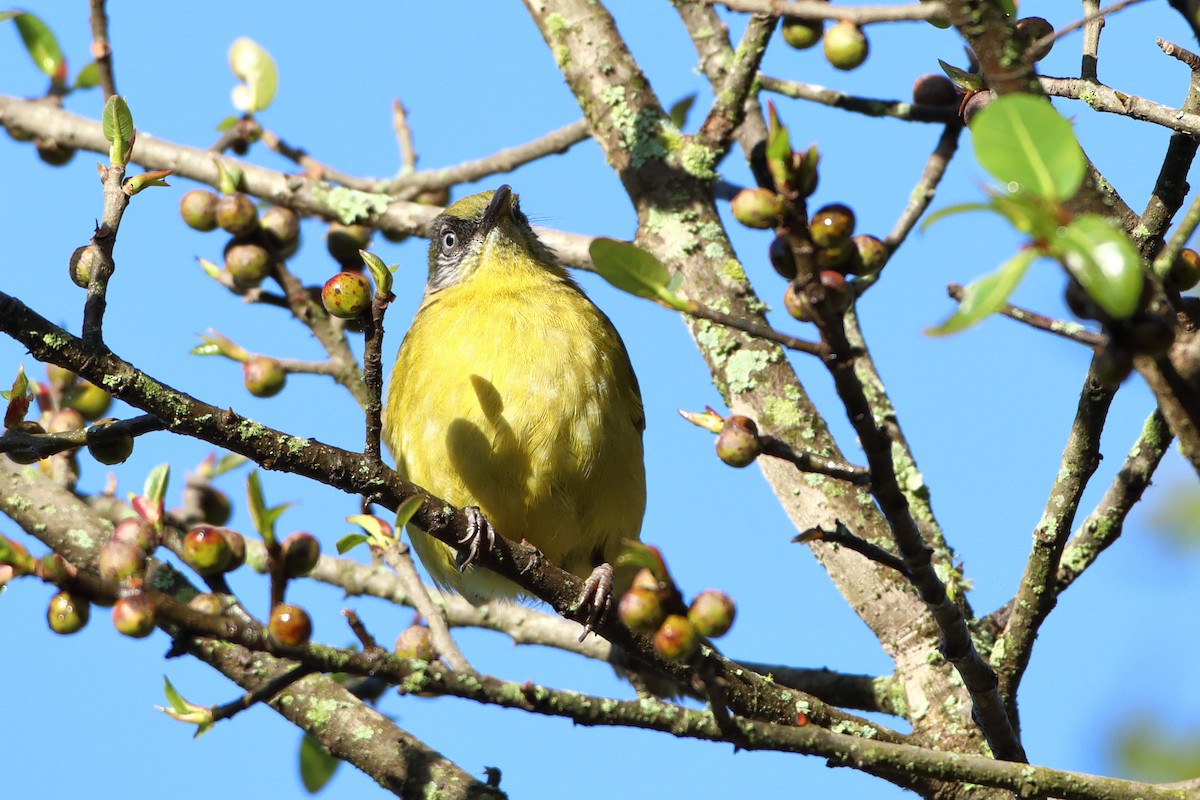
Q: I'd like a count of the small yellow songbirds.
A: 1